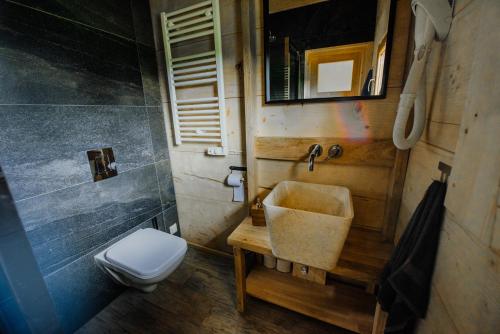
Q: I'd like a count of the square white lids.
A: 1